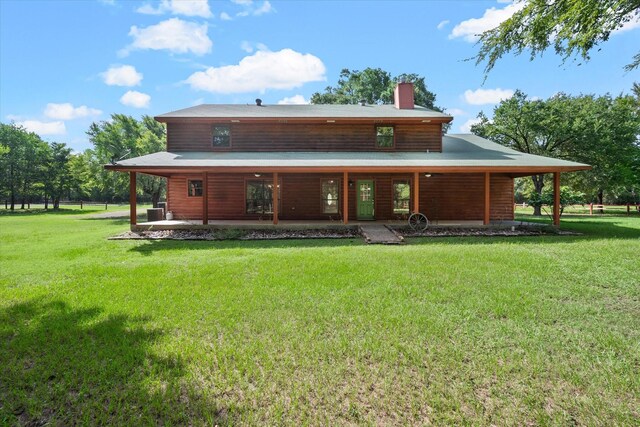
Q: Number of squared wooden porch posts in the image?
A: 7